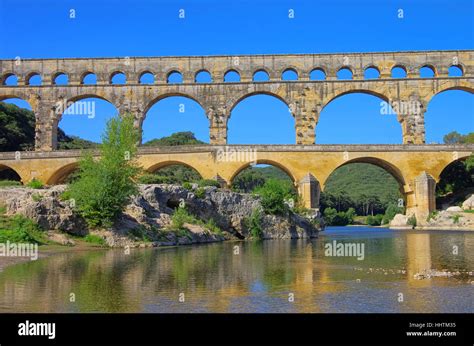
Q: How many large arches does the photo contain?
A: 12